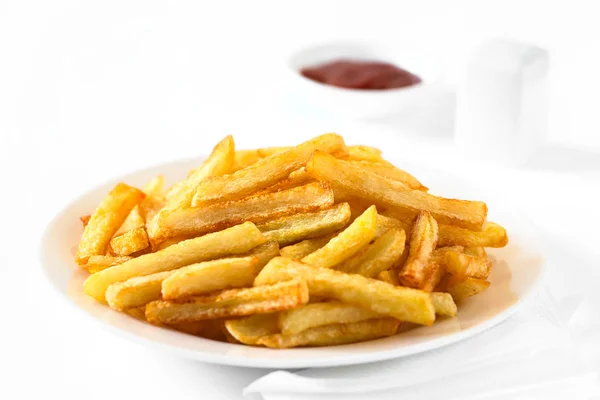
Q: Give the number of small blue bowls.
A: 0